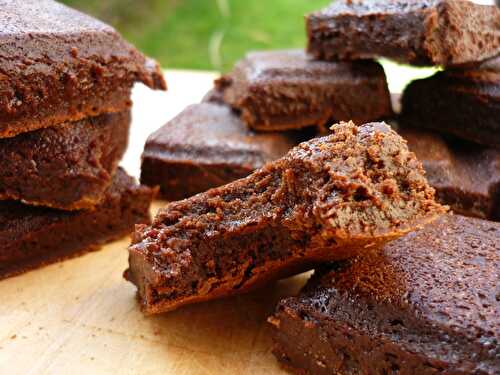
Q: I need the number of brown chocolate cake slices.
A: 10